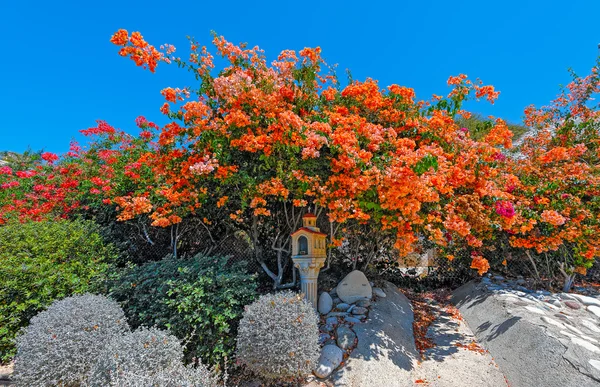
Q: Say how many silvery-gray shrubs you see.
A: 3